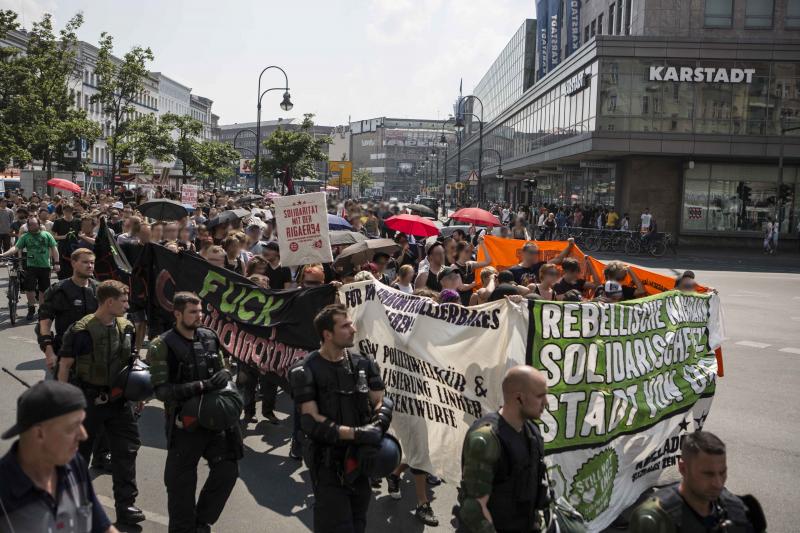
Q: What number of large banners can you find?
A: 4